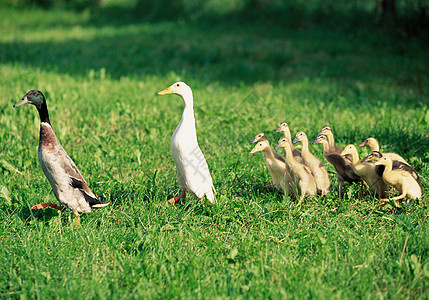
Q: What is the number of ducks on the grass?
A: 13